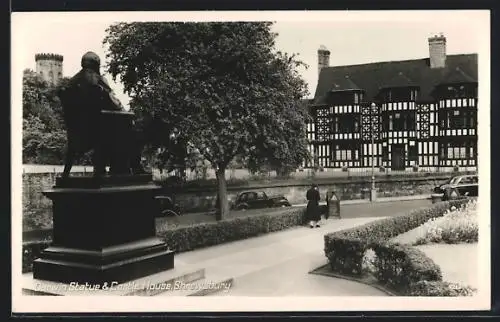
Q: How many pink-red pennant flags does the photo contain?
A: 0